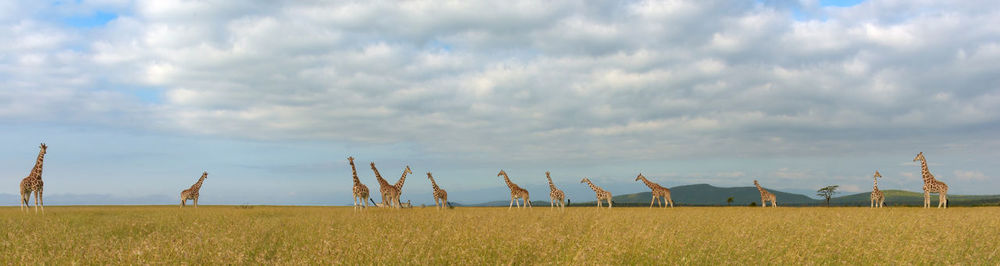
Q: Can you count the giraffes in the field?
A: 13